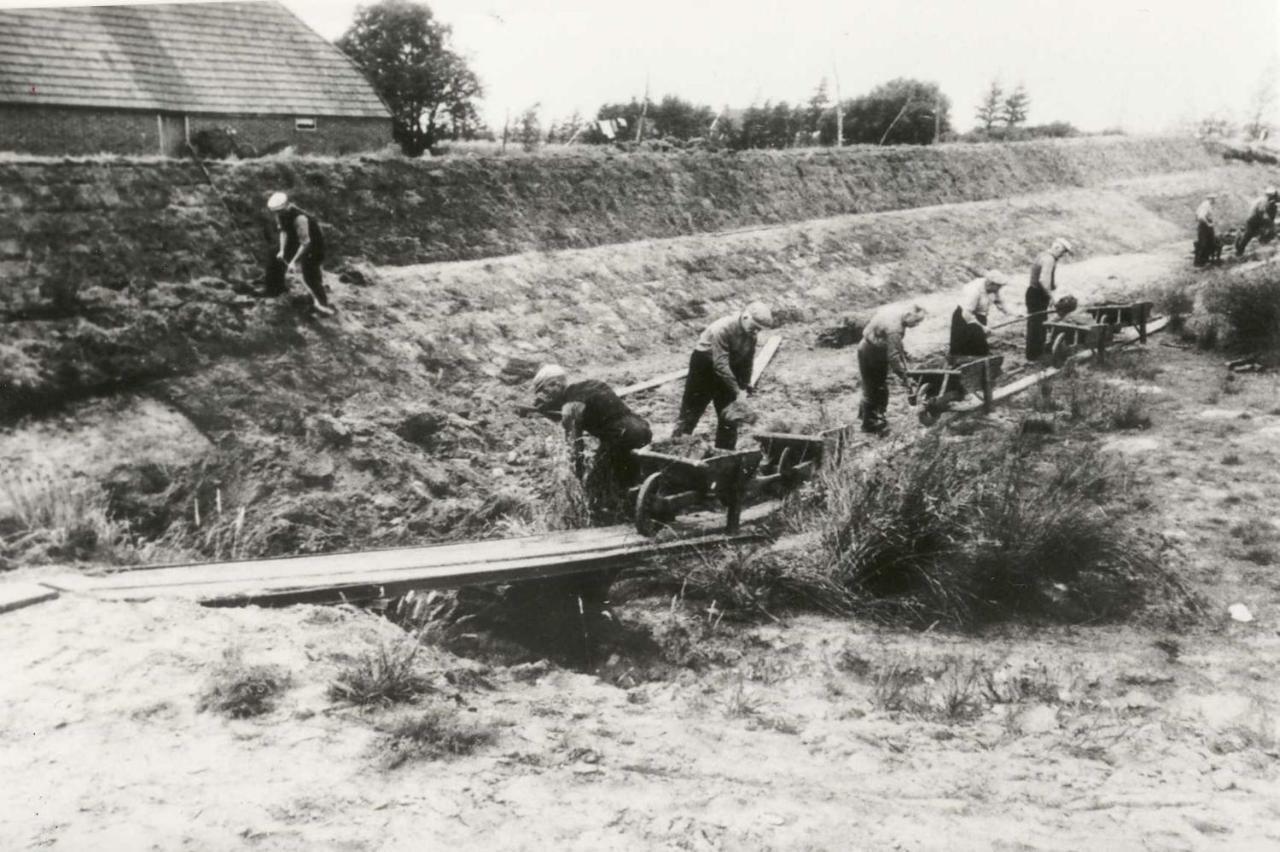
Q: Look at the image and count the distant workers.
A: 2